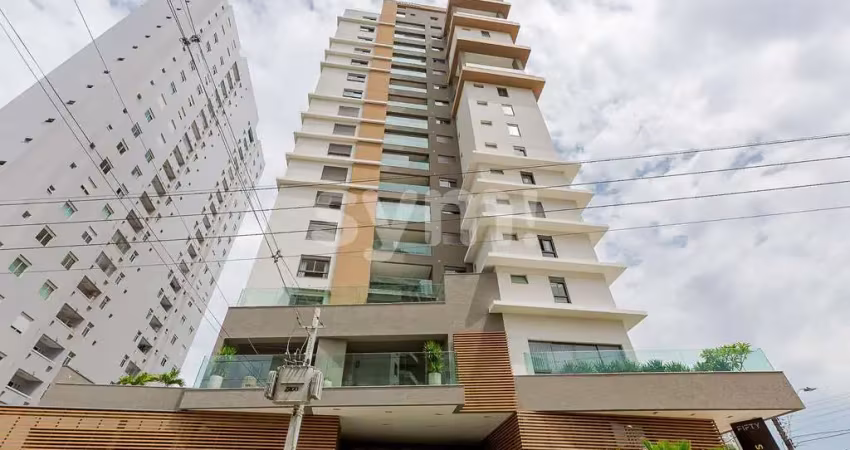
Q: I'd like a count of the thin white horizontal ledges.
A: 14